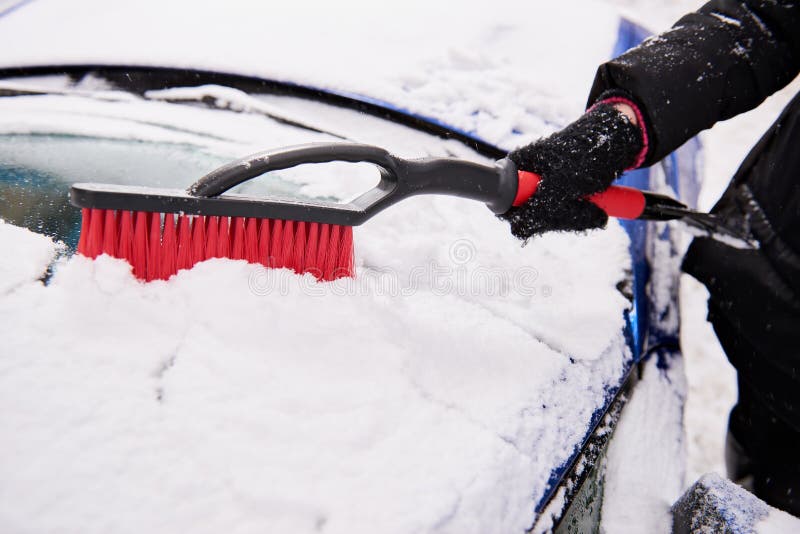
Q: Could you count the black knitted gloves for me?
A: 1